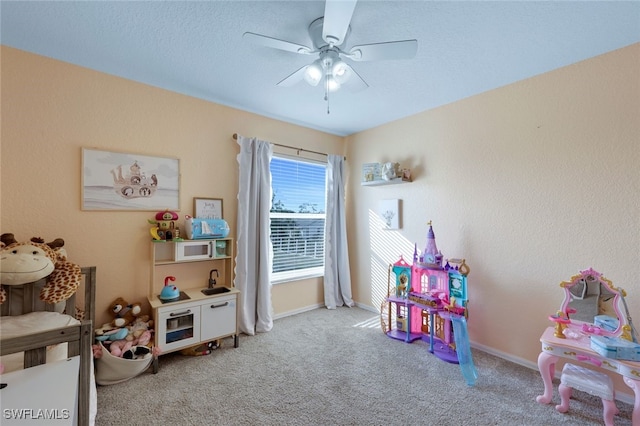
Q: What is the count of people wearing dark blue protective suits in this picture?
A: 0